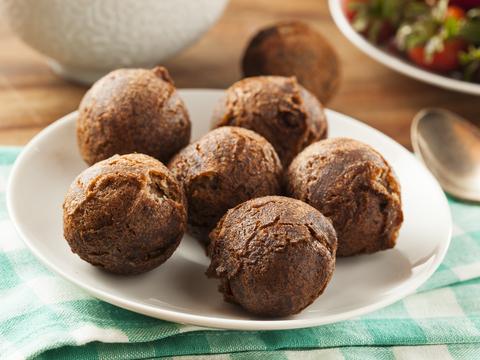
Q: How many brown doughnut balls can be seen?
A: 7